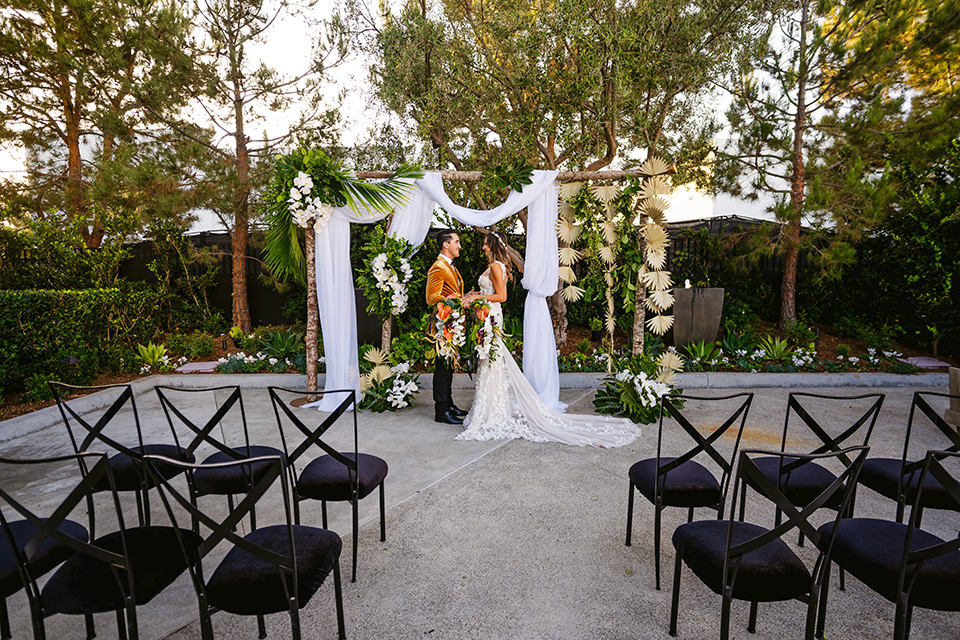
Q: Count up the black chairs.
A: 11